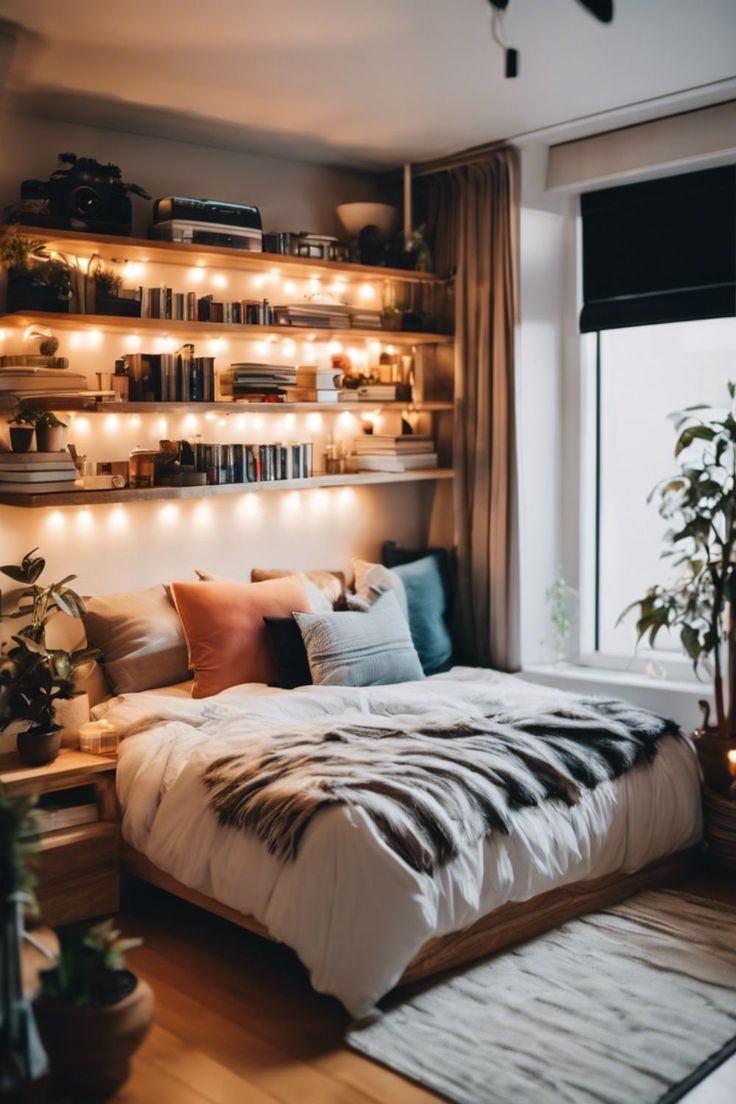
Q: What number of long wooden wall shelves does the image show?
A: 4